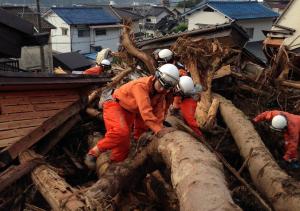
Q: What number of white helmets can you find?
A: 5